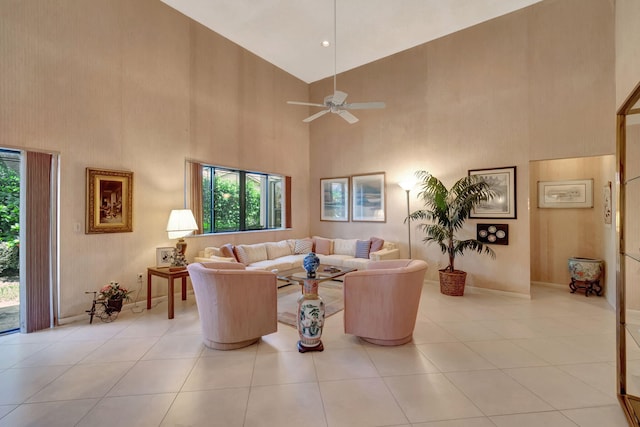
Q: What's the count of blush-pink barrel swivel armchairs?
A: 2